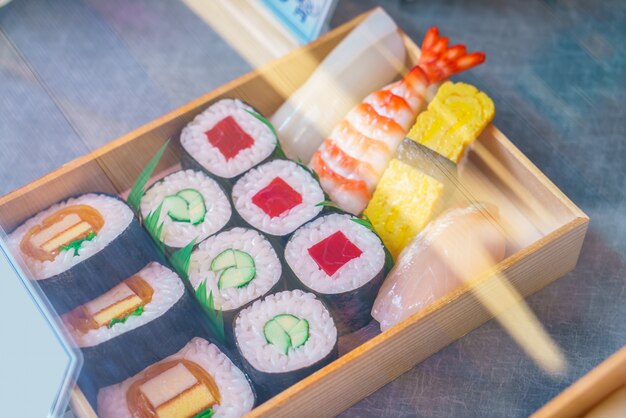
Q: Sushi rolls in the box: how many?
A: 9